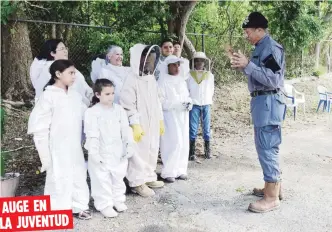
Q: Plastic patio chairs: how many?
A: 2